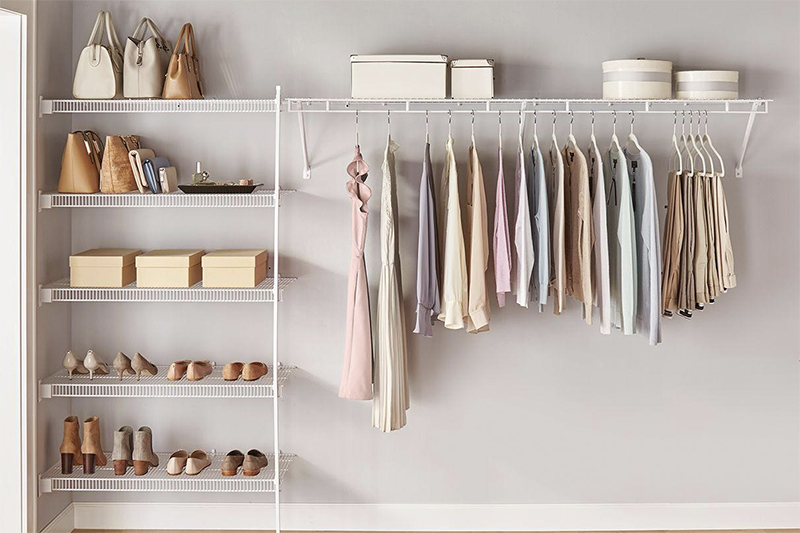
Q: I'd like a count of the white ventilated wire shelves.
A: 6